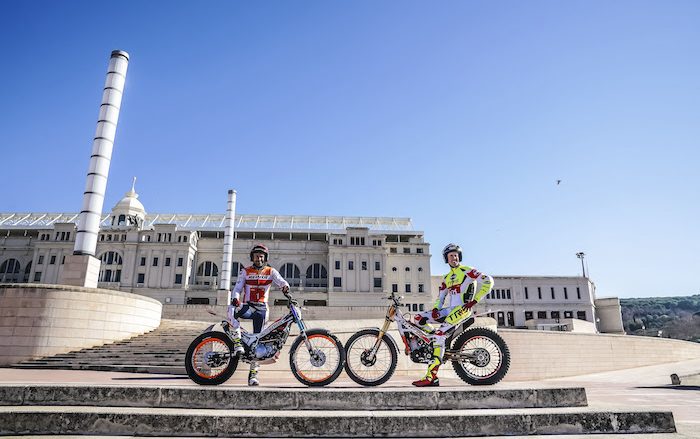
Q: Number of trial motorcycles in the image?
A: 2